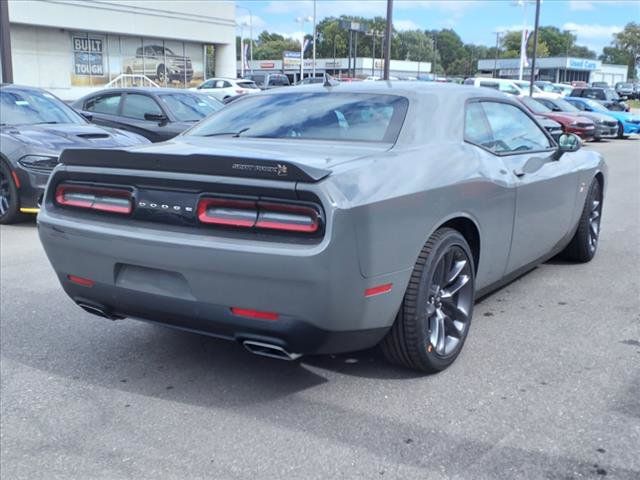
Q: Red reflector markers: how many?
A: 3